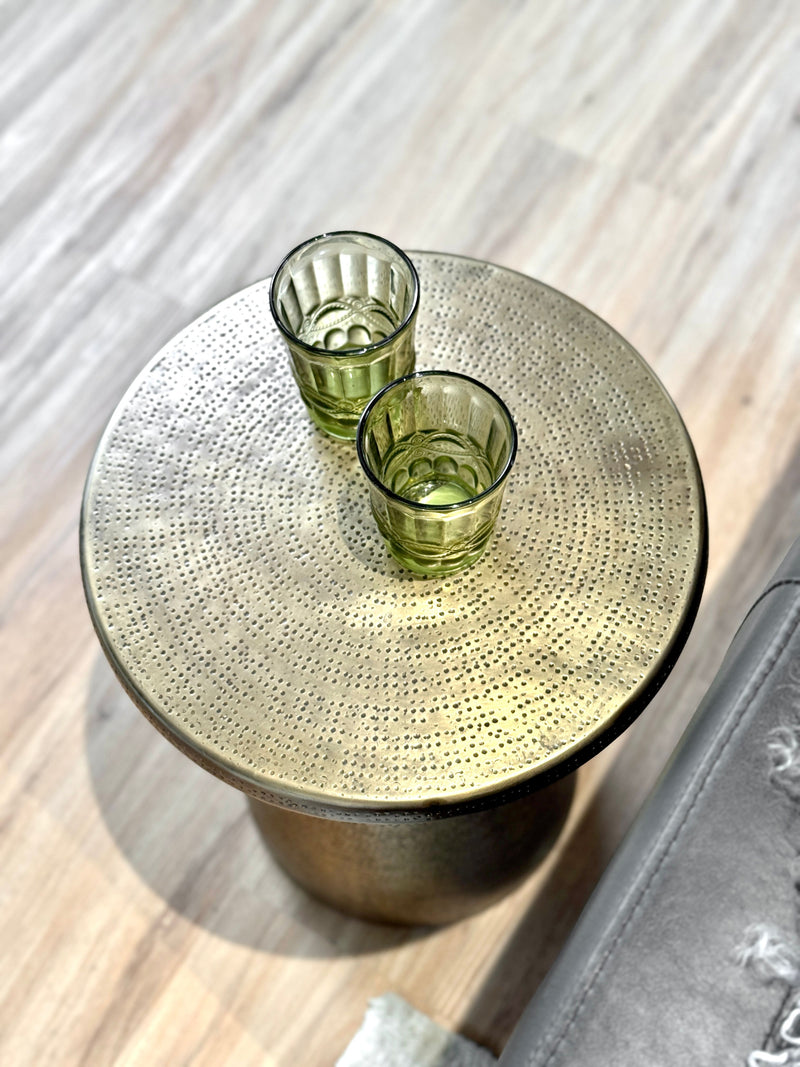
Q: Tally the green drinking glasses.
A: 2